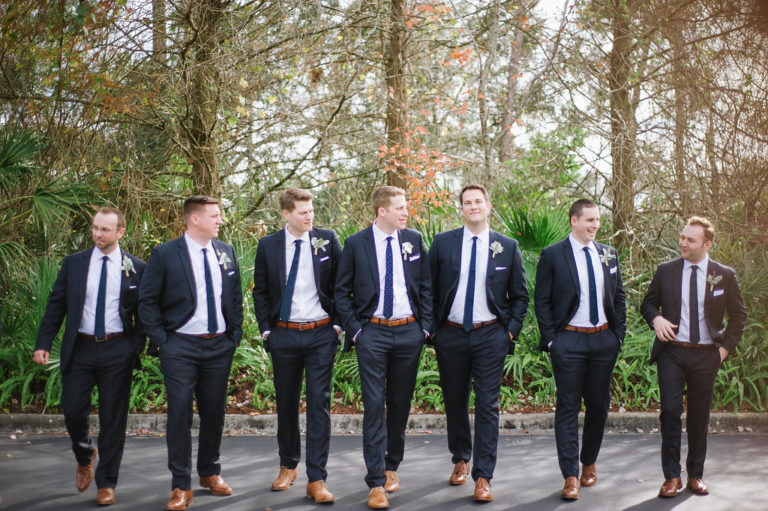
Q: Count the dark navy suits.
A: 7